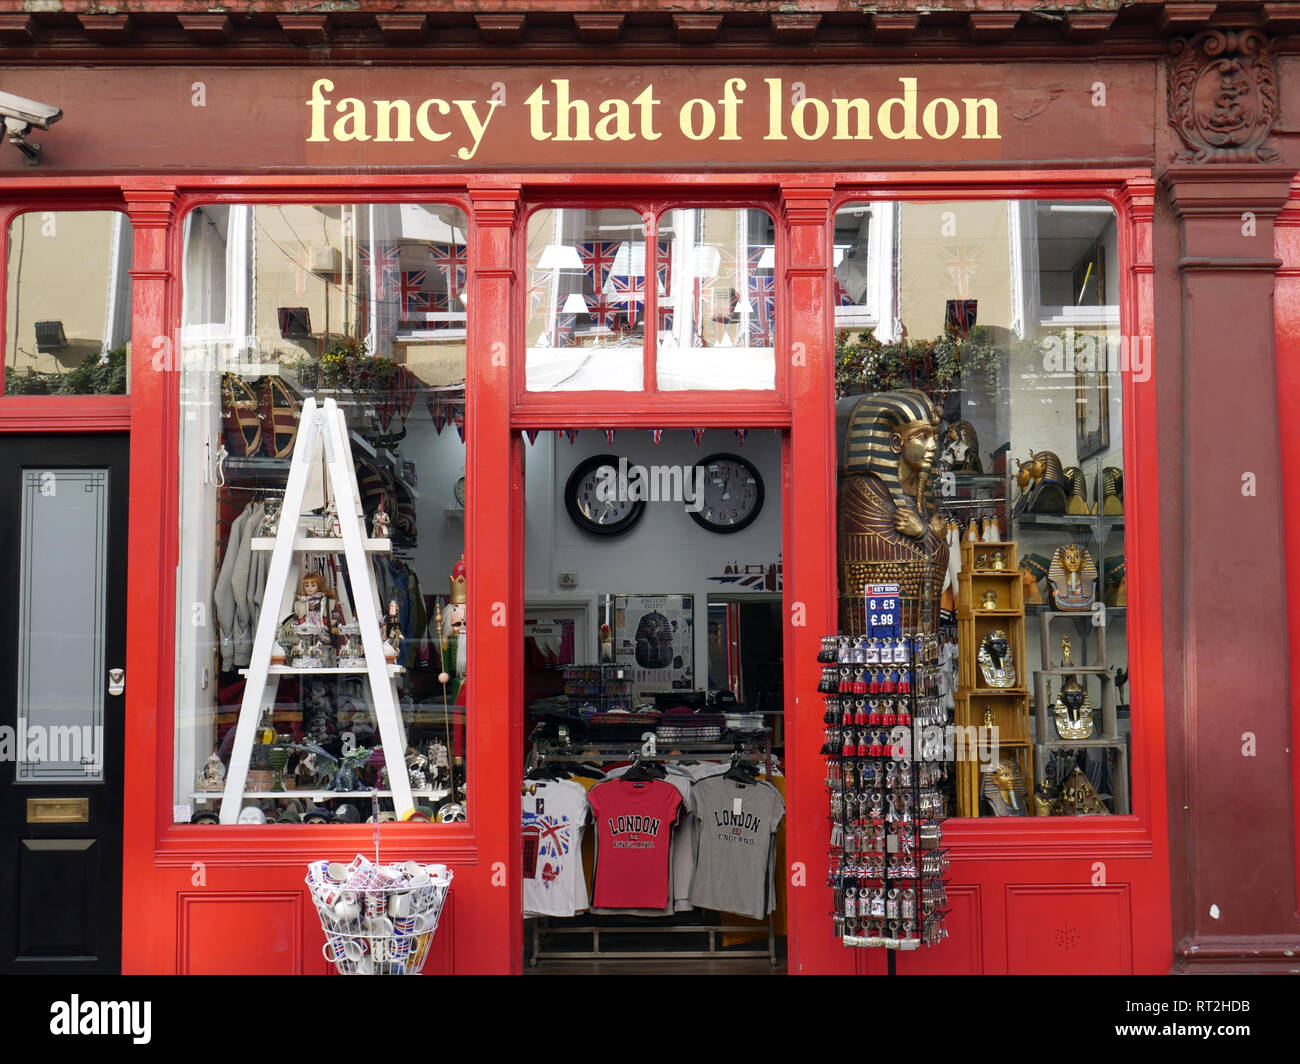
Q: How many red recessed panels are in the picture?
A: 4